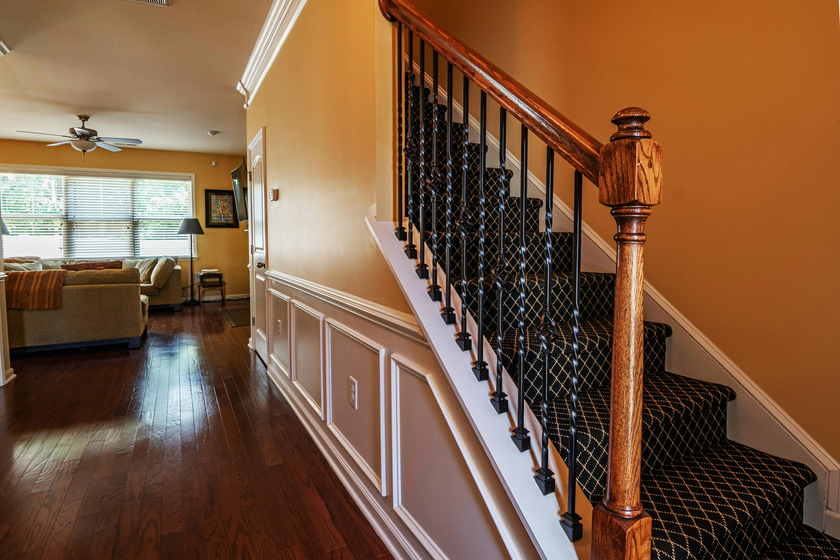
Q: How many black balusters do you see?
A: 11